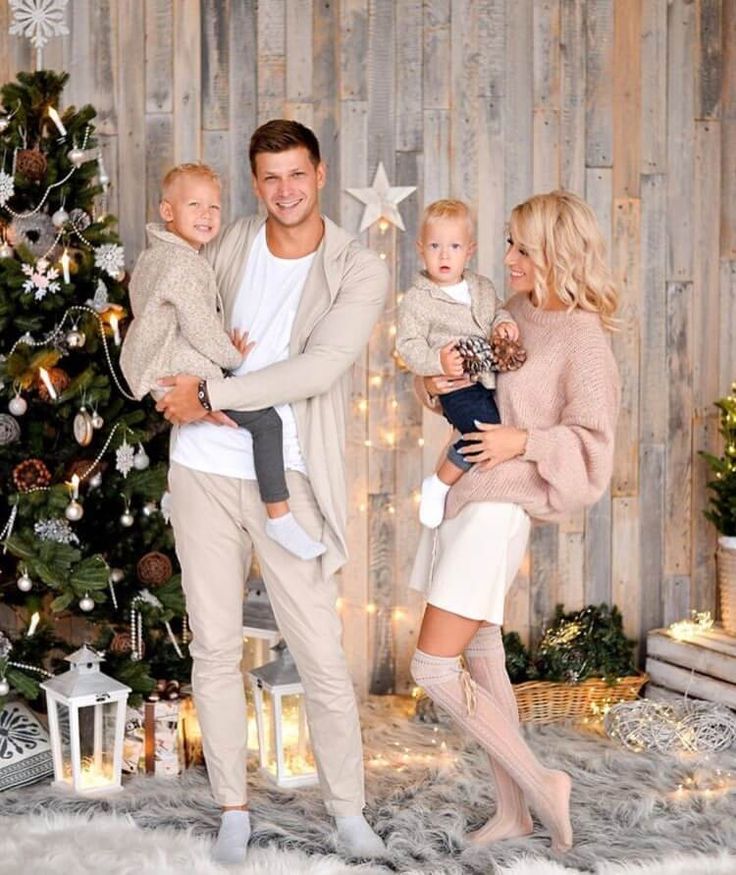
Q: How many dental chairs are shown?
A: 0